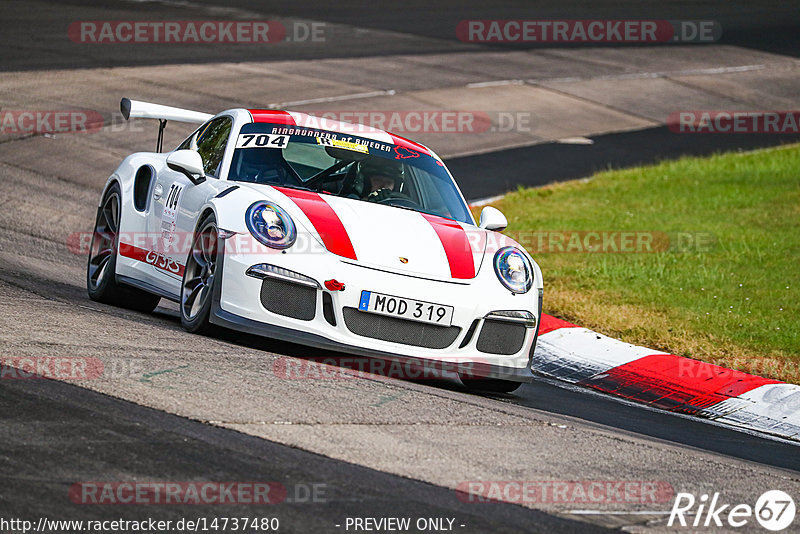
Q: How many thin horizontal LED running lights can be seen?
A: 2